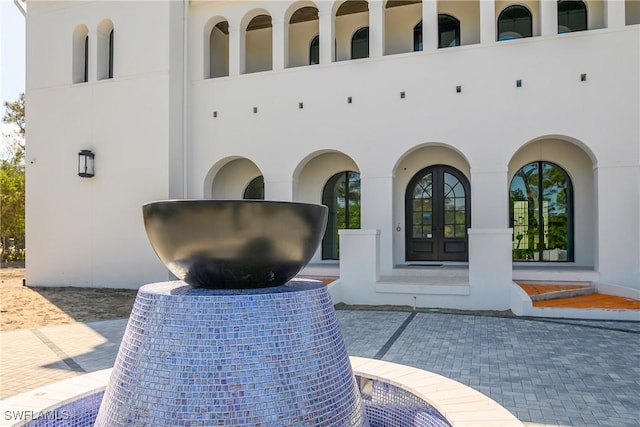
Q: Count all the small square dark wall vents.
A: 8